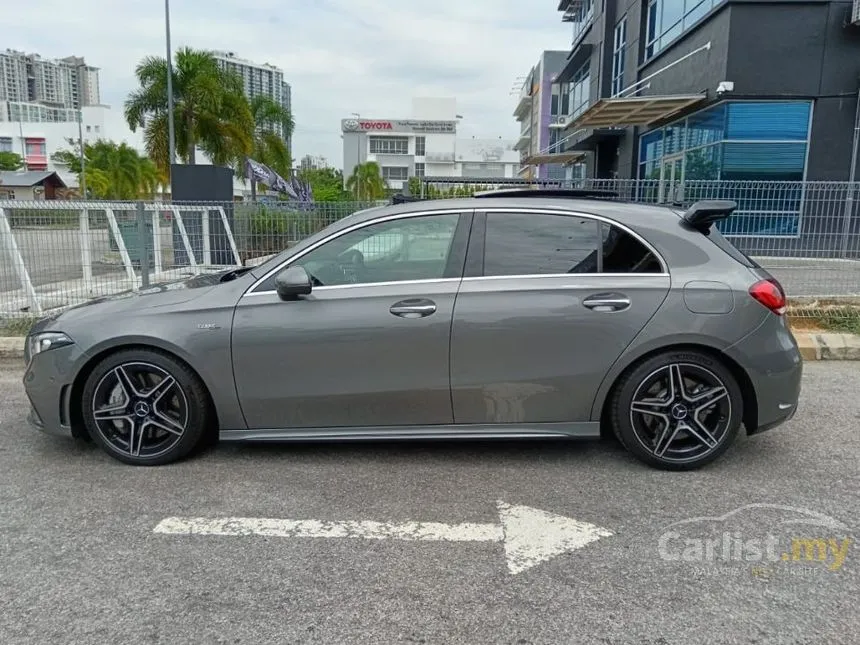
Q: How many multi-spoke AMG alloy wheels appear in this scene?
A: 2